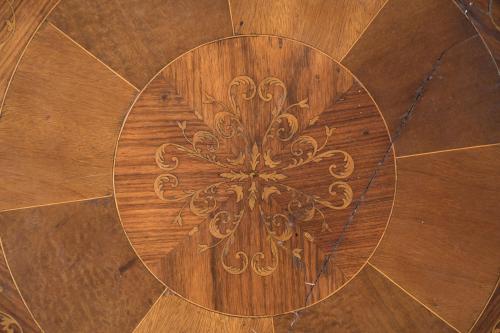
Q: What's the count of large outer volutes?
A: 8